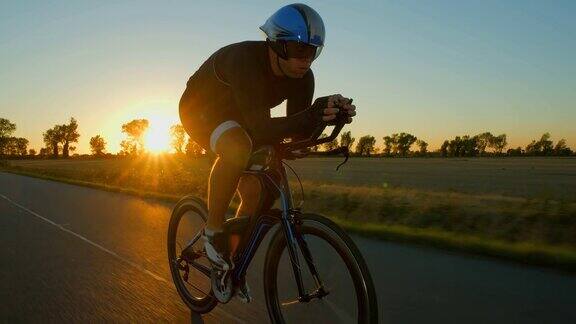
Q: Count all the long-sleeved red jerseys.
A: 0